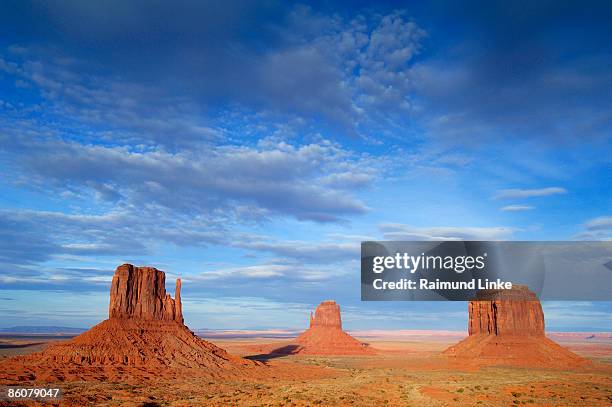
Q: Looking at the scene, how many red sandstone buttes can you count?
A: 3